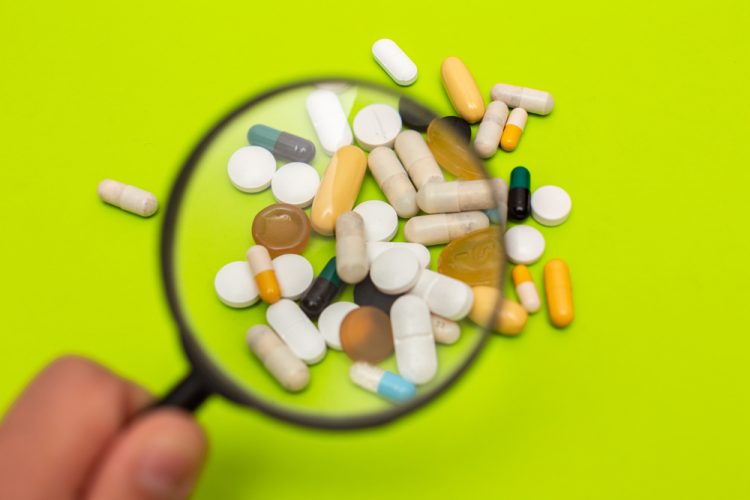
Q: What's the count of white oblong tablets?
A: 6